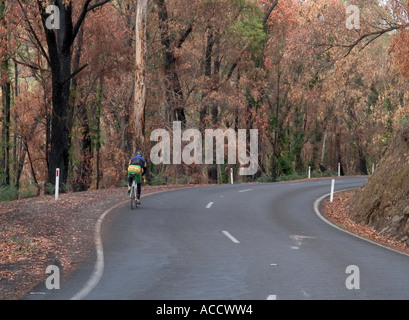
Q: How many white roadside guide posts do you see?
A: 6